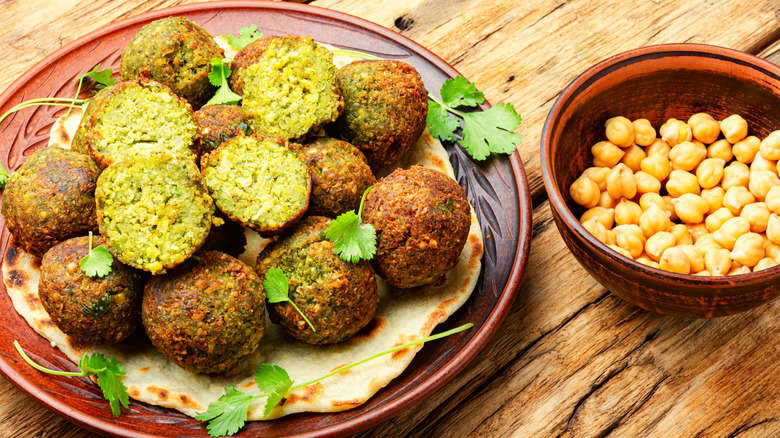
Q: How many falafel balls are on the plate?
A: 13